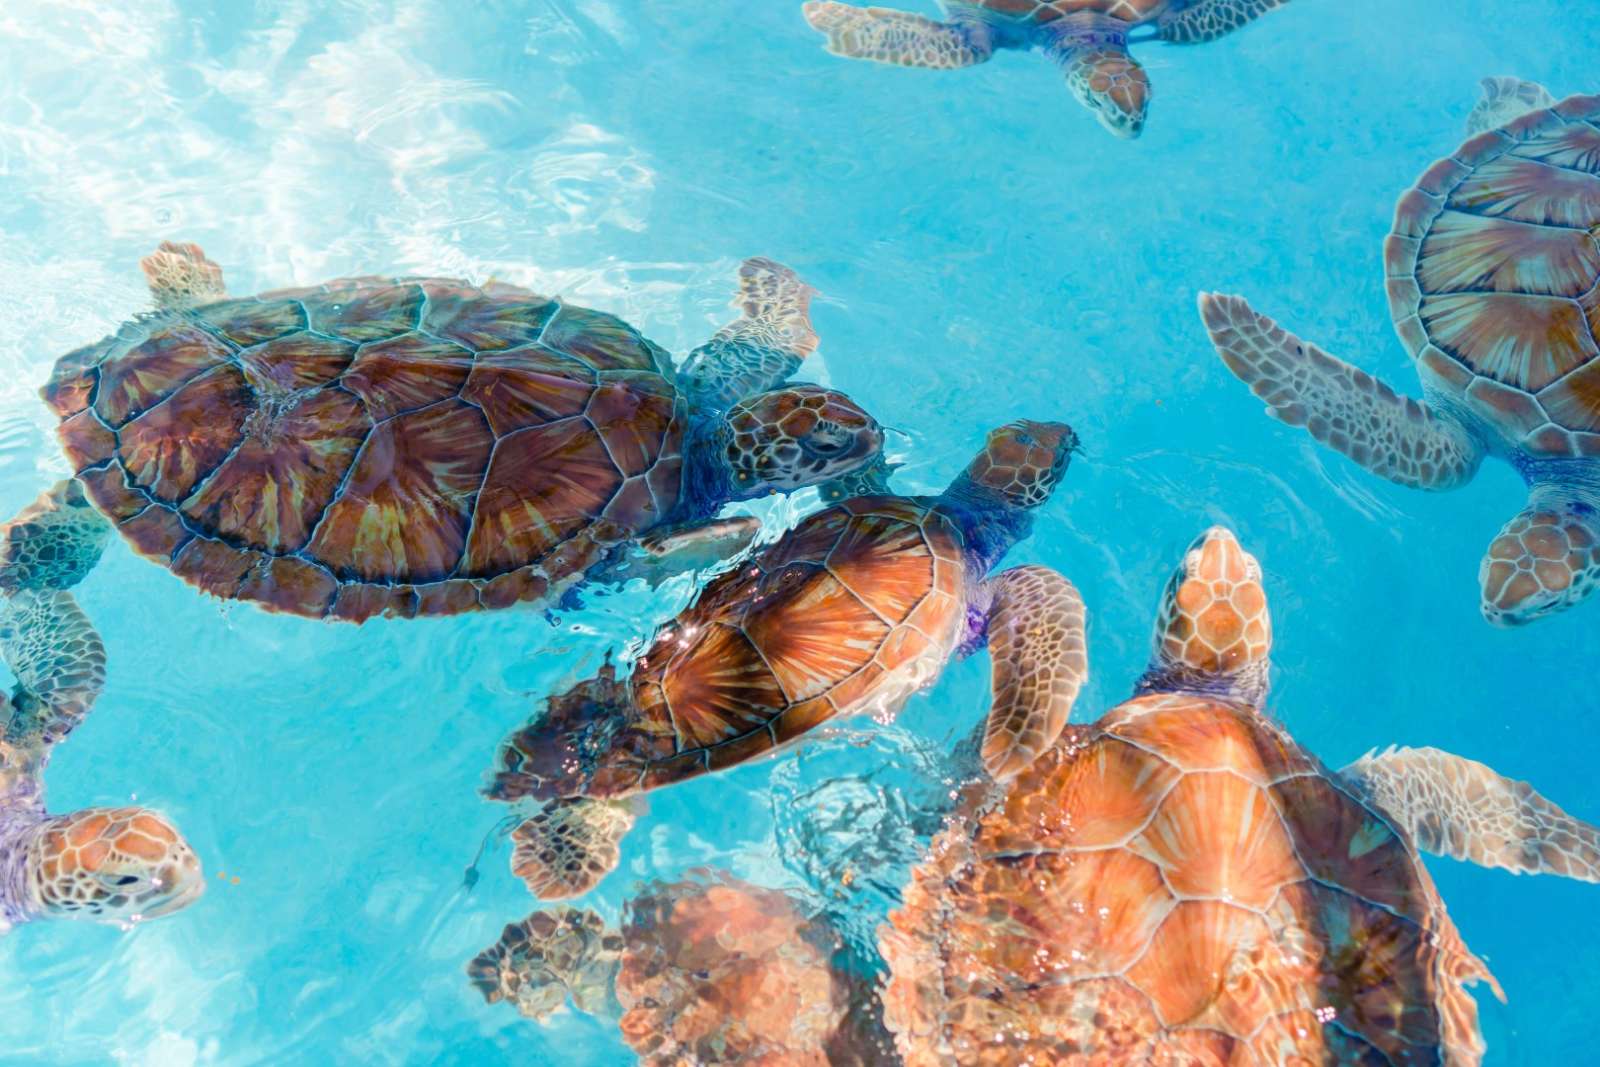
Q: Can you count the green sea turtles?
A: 7